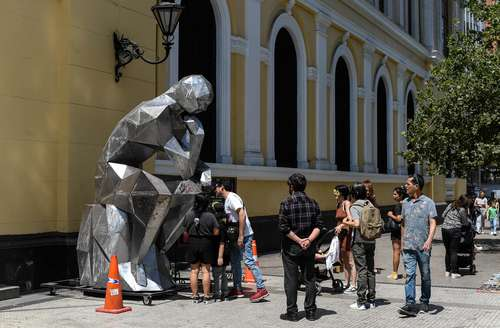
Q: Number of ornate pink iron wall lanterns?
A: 0